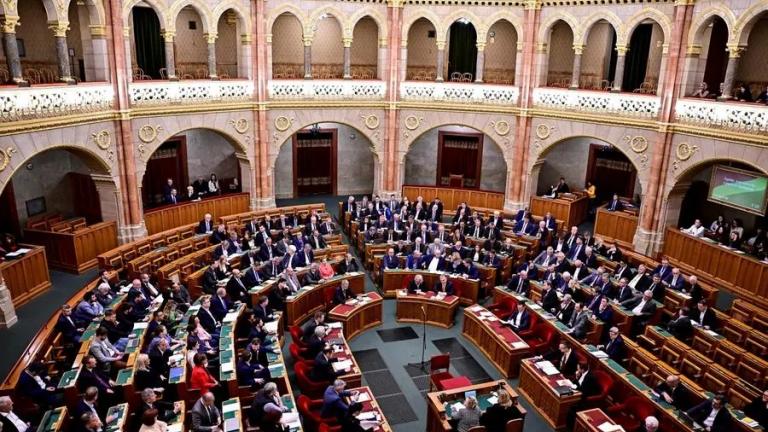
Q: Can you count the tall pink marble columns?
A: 5